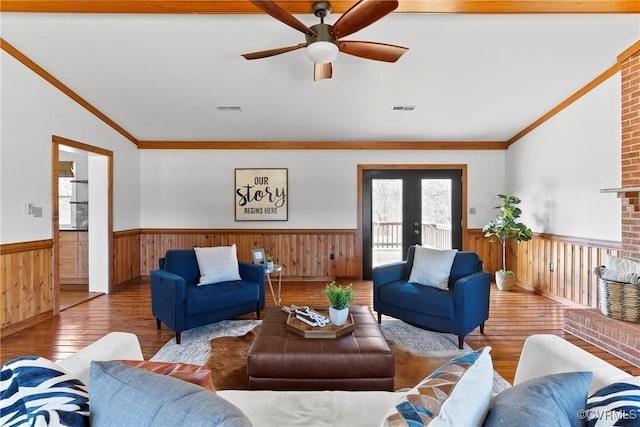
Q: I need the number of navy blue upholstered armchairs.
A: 2